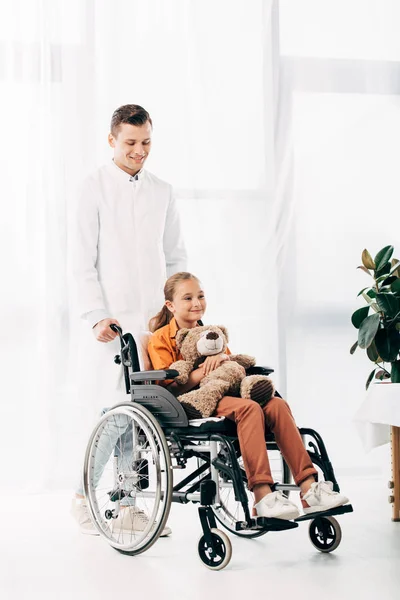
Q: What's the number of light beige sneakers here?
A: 2